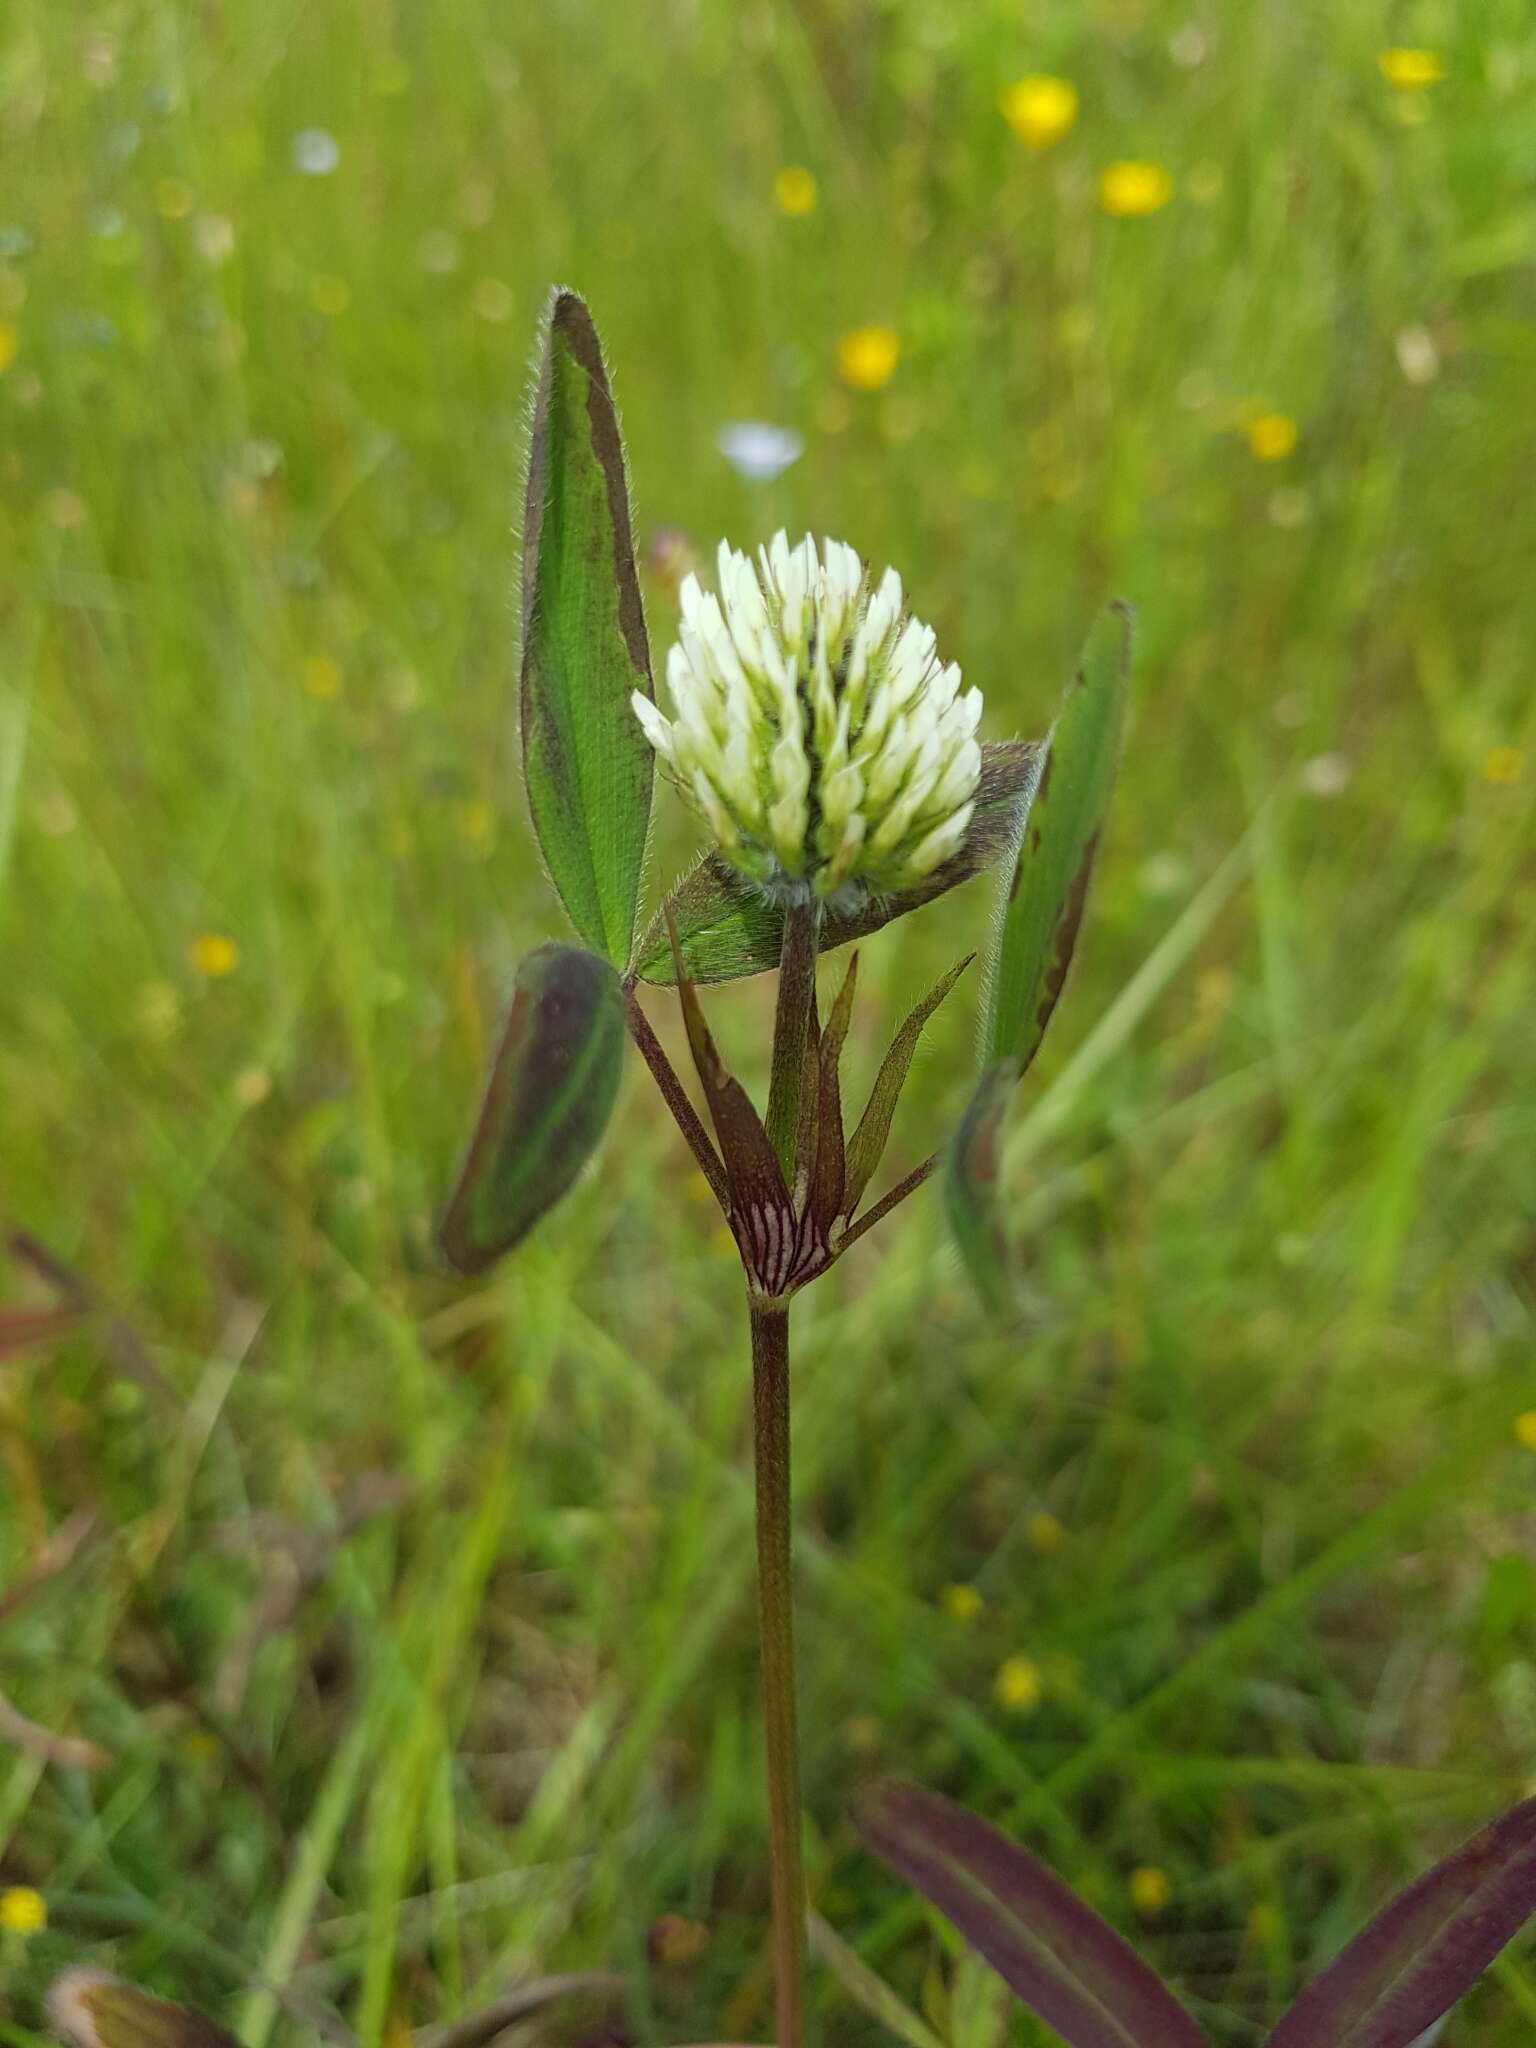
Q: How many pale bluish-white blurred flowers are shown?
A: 2